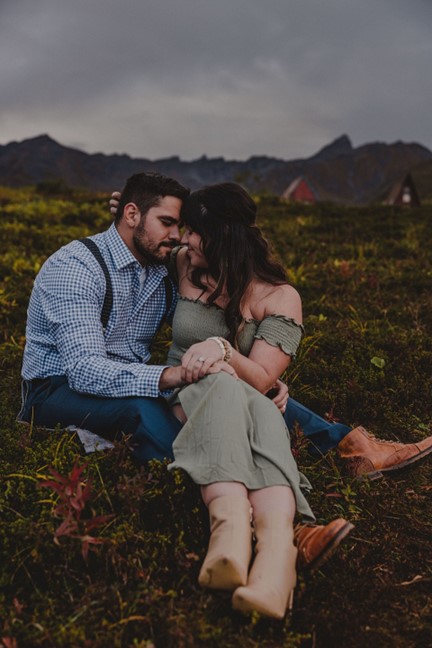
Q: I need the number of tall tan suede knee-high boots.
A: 2